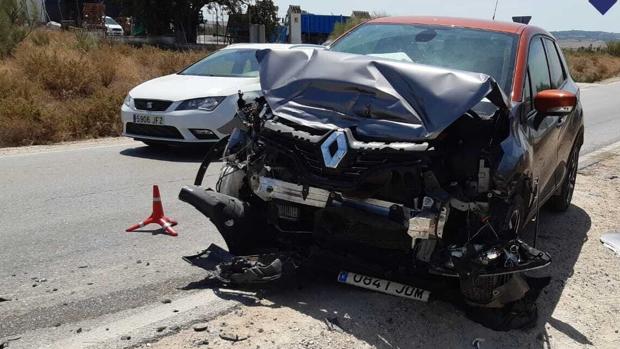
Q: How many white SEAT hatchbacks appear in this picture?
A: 1